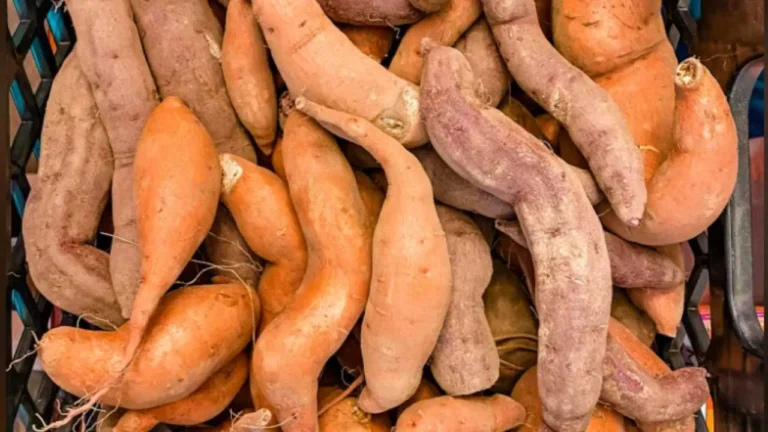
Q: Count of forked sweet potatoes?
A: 0